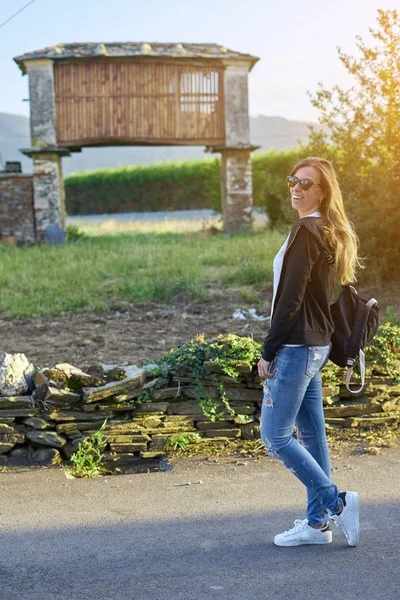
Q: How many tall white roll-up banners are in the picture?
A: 0